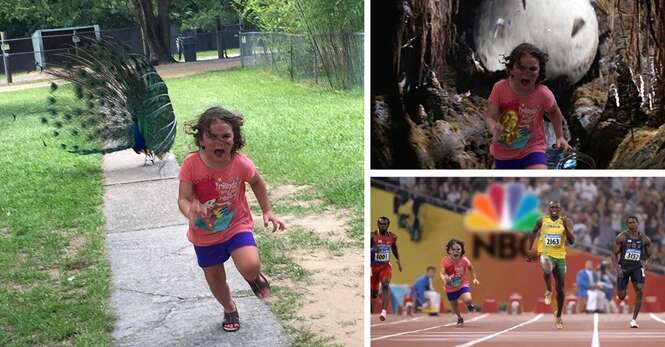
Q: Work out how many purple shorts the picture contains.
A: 3